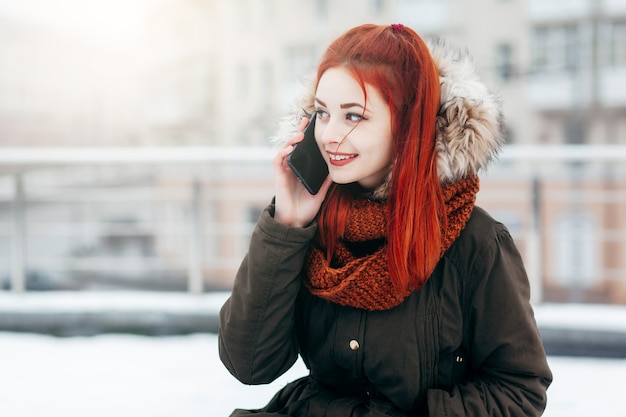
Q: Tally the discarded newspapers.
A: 0